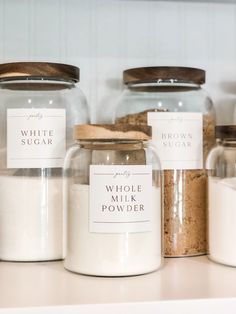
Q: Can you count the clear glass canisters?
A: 4